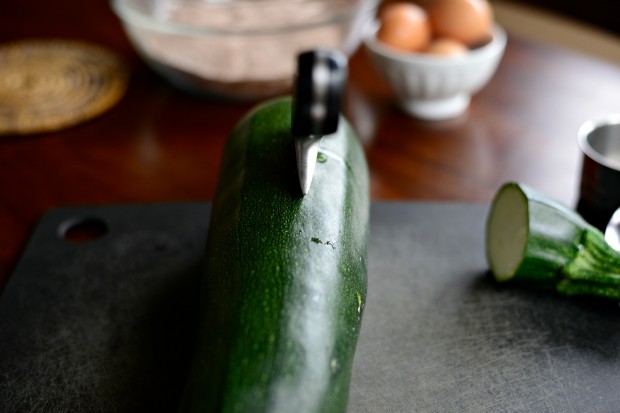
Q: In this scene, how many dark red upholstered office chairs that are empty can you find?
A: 0